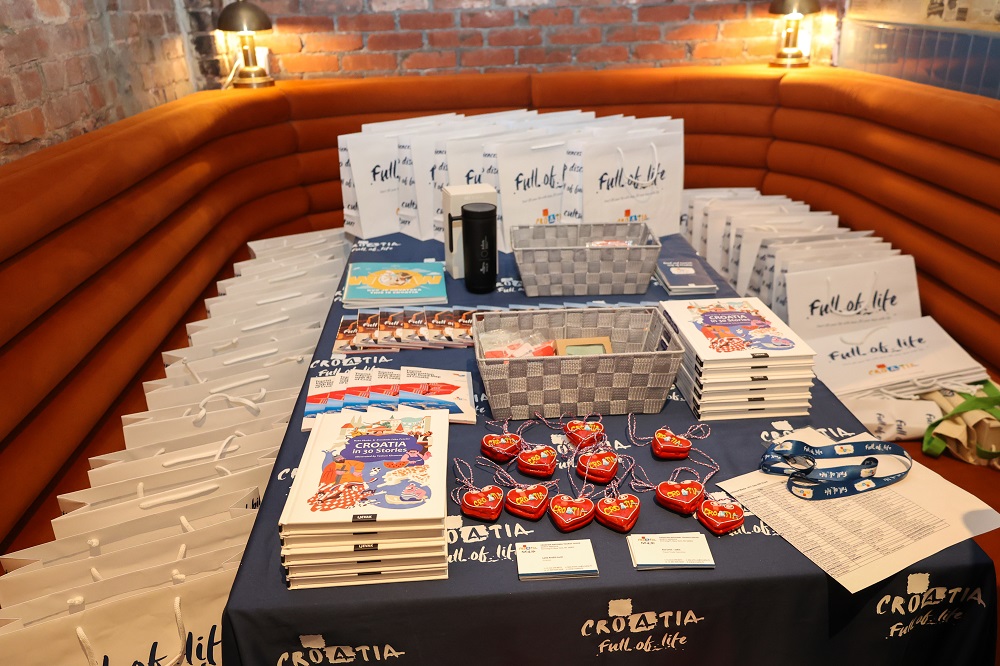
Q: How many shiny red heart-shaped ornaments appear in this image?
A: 11